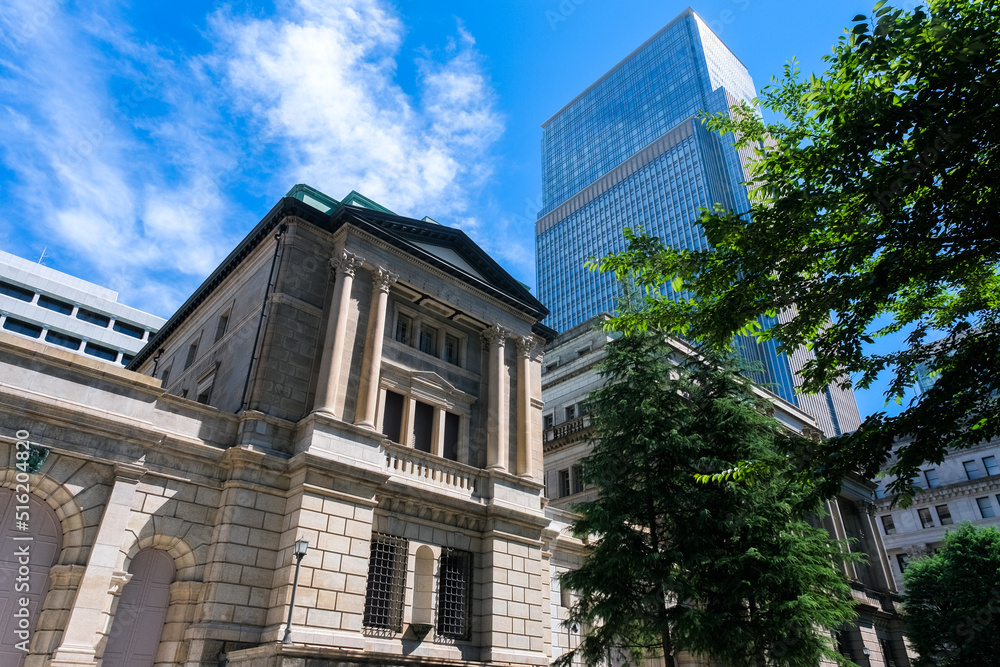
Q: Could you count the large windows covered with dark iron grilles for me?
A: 2